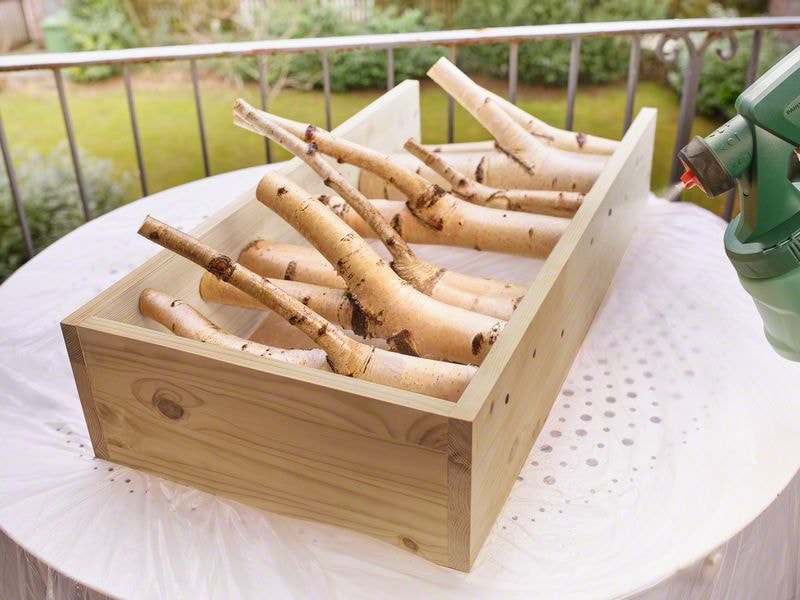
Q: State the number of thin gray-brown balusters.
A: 12